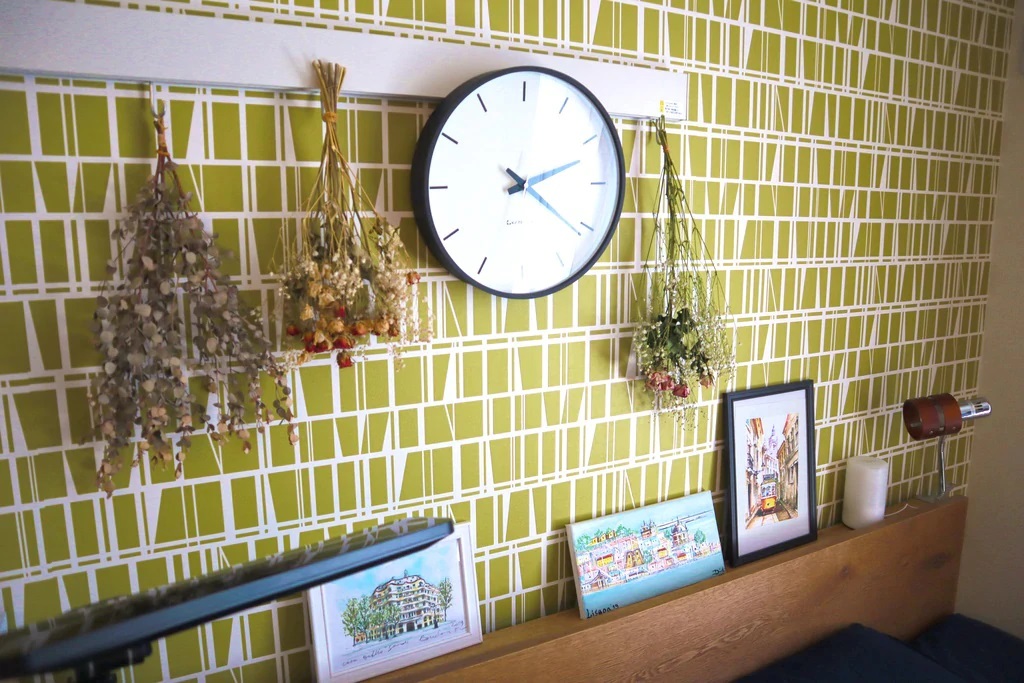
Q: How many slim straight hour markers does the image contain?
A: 12